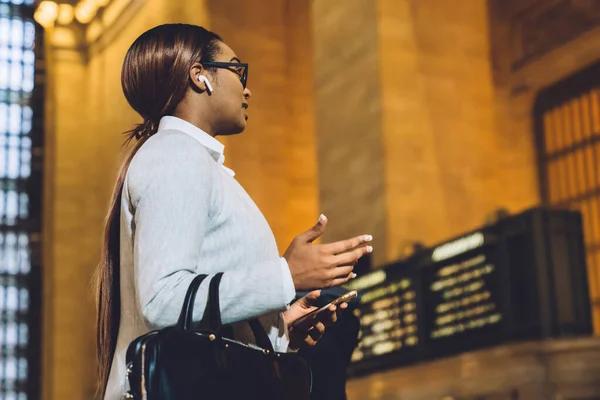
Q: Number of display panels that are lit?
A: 2